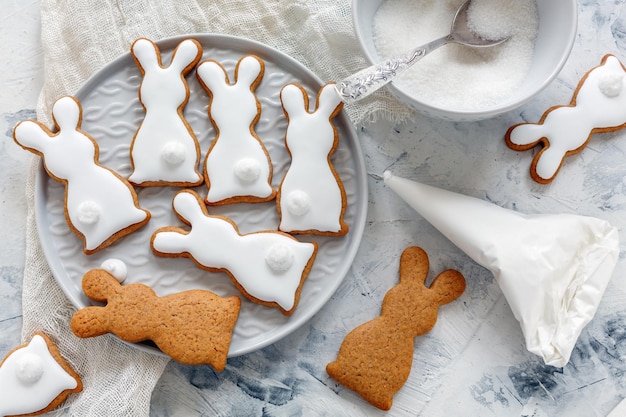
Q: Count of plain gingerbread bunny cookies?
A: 2